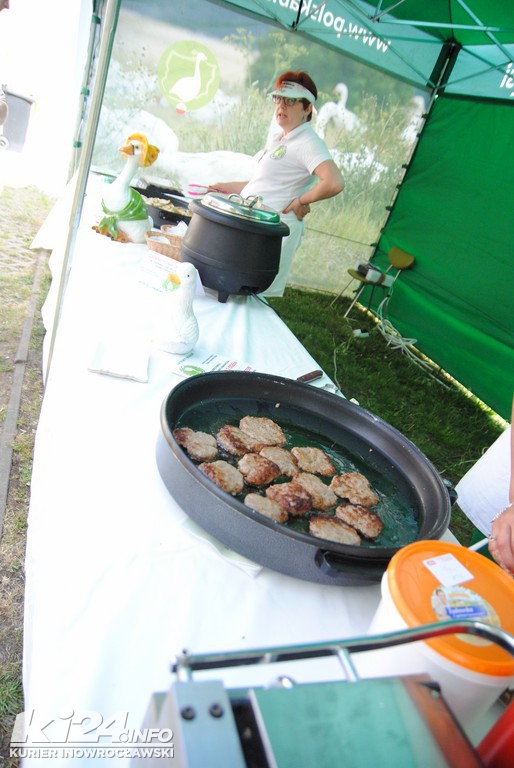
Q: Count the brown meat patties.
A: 13